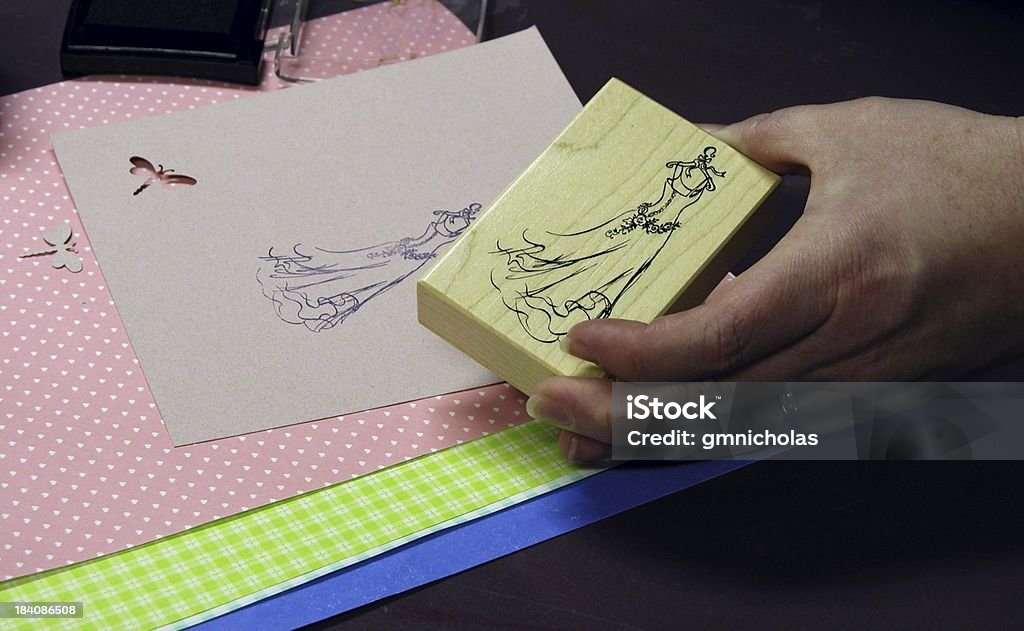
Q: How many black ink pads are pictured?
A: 1